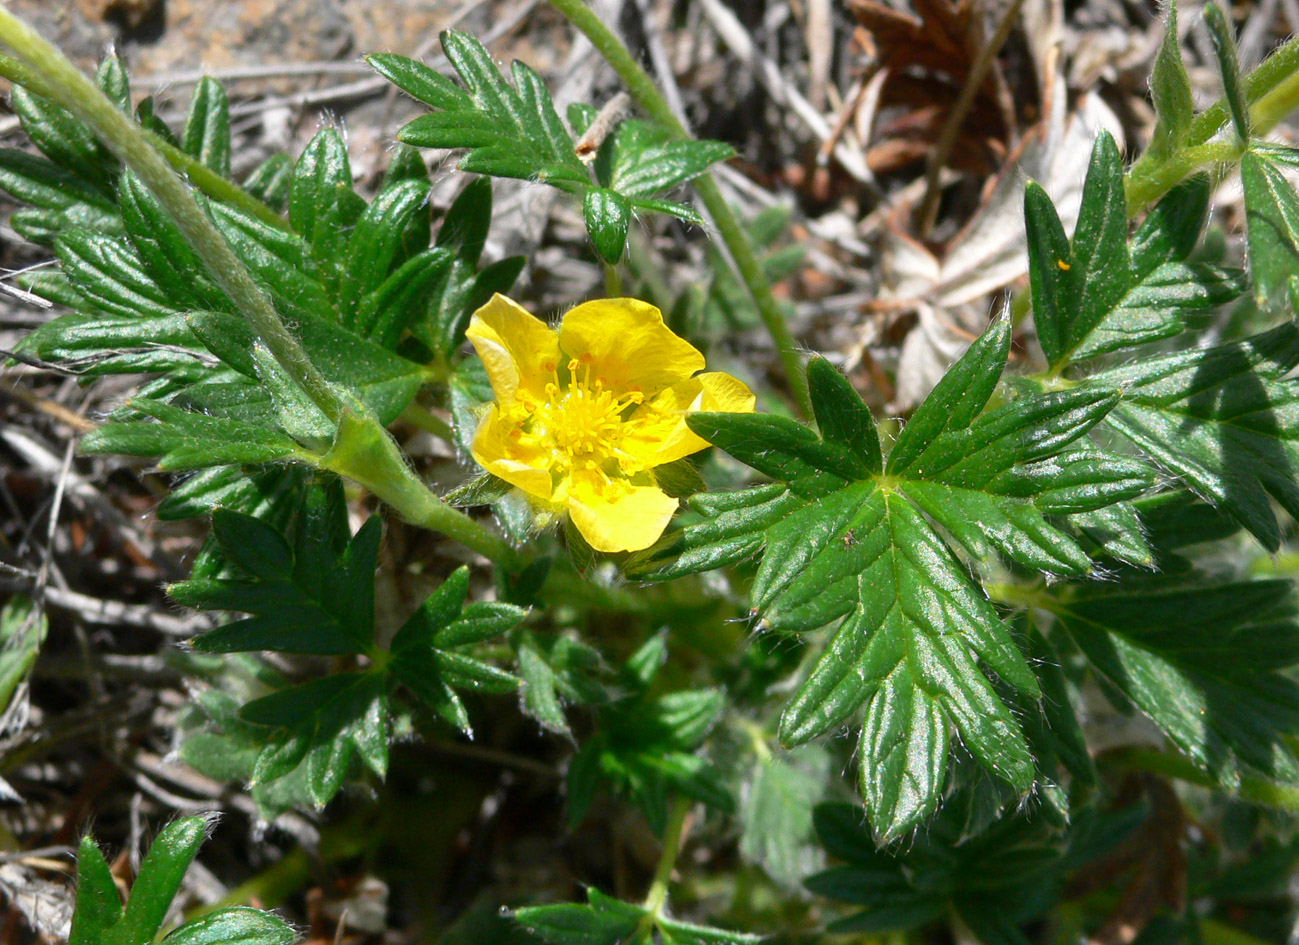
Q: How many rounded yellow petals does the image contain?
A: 5